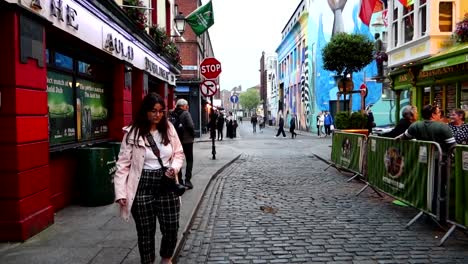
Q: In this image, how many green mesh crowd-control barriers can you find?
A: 3